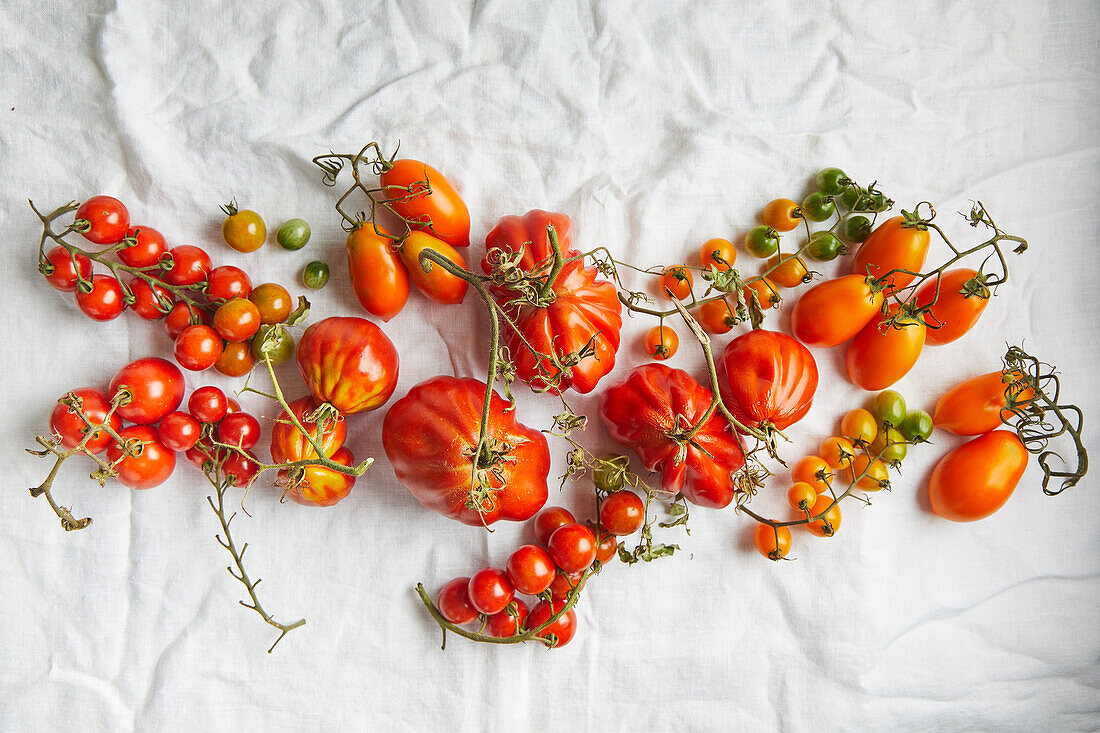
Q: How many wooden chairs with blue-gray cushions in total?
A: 0